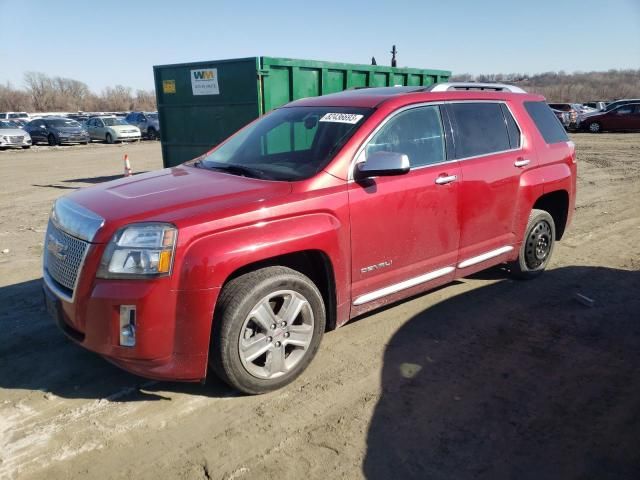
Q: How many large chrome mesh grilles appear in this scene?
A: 1